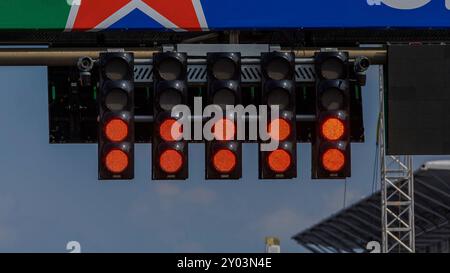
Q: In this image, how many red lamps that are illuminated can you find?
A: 10